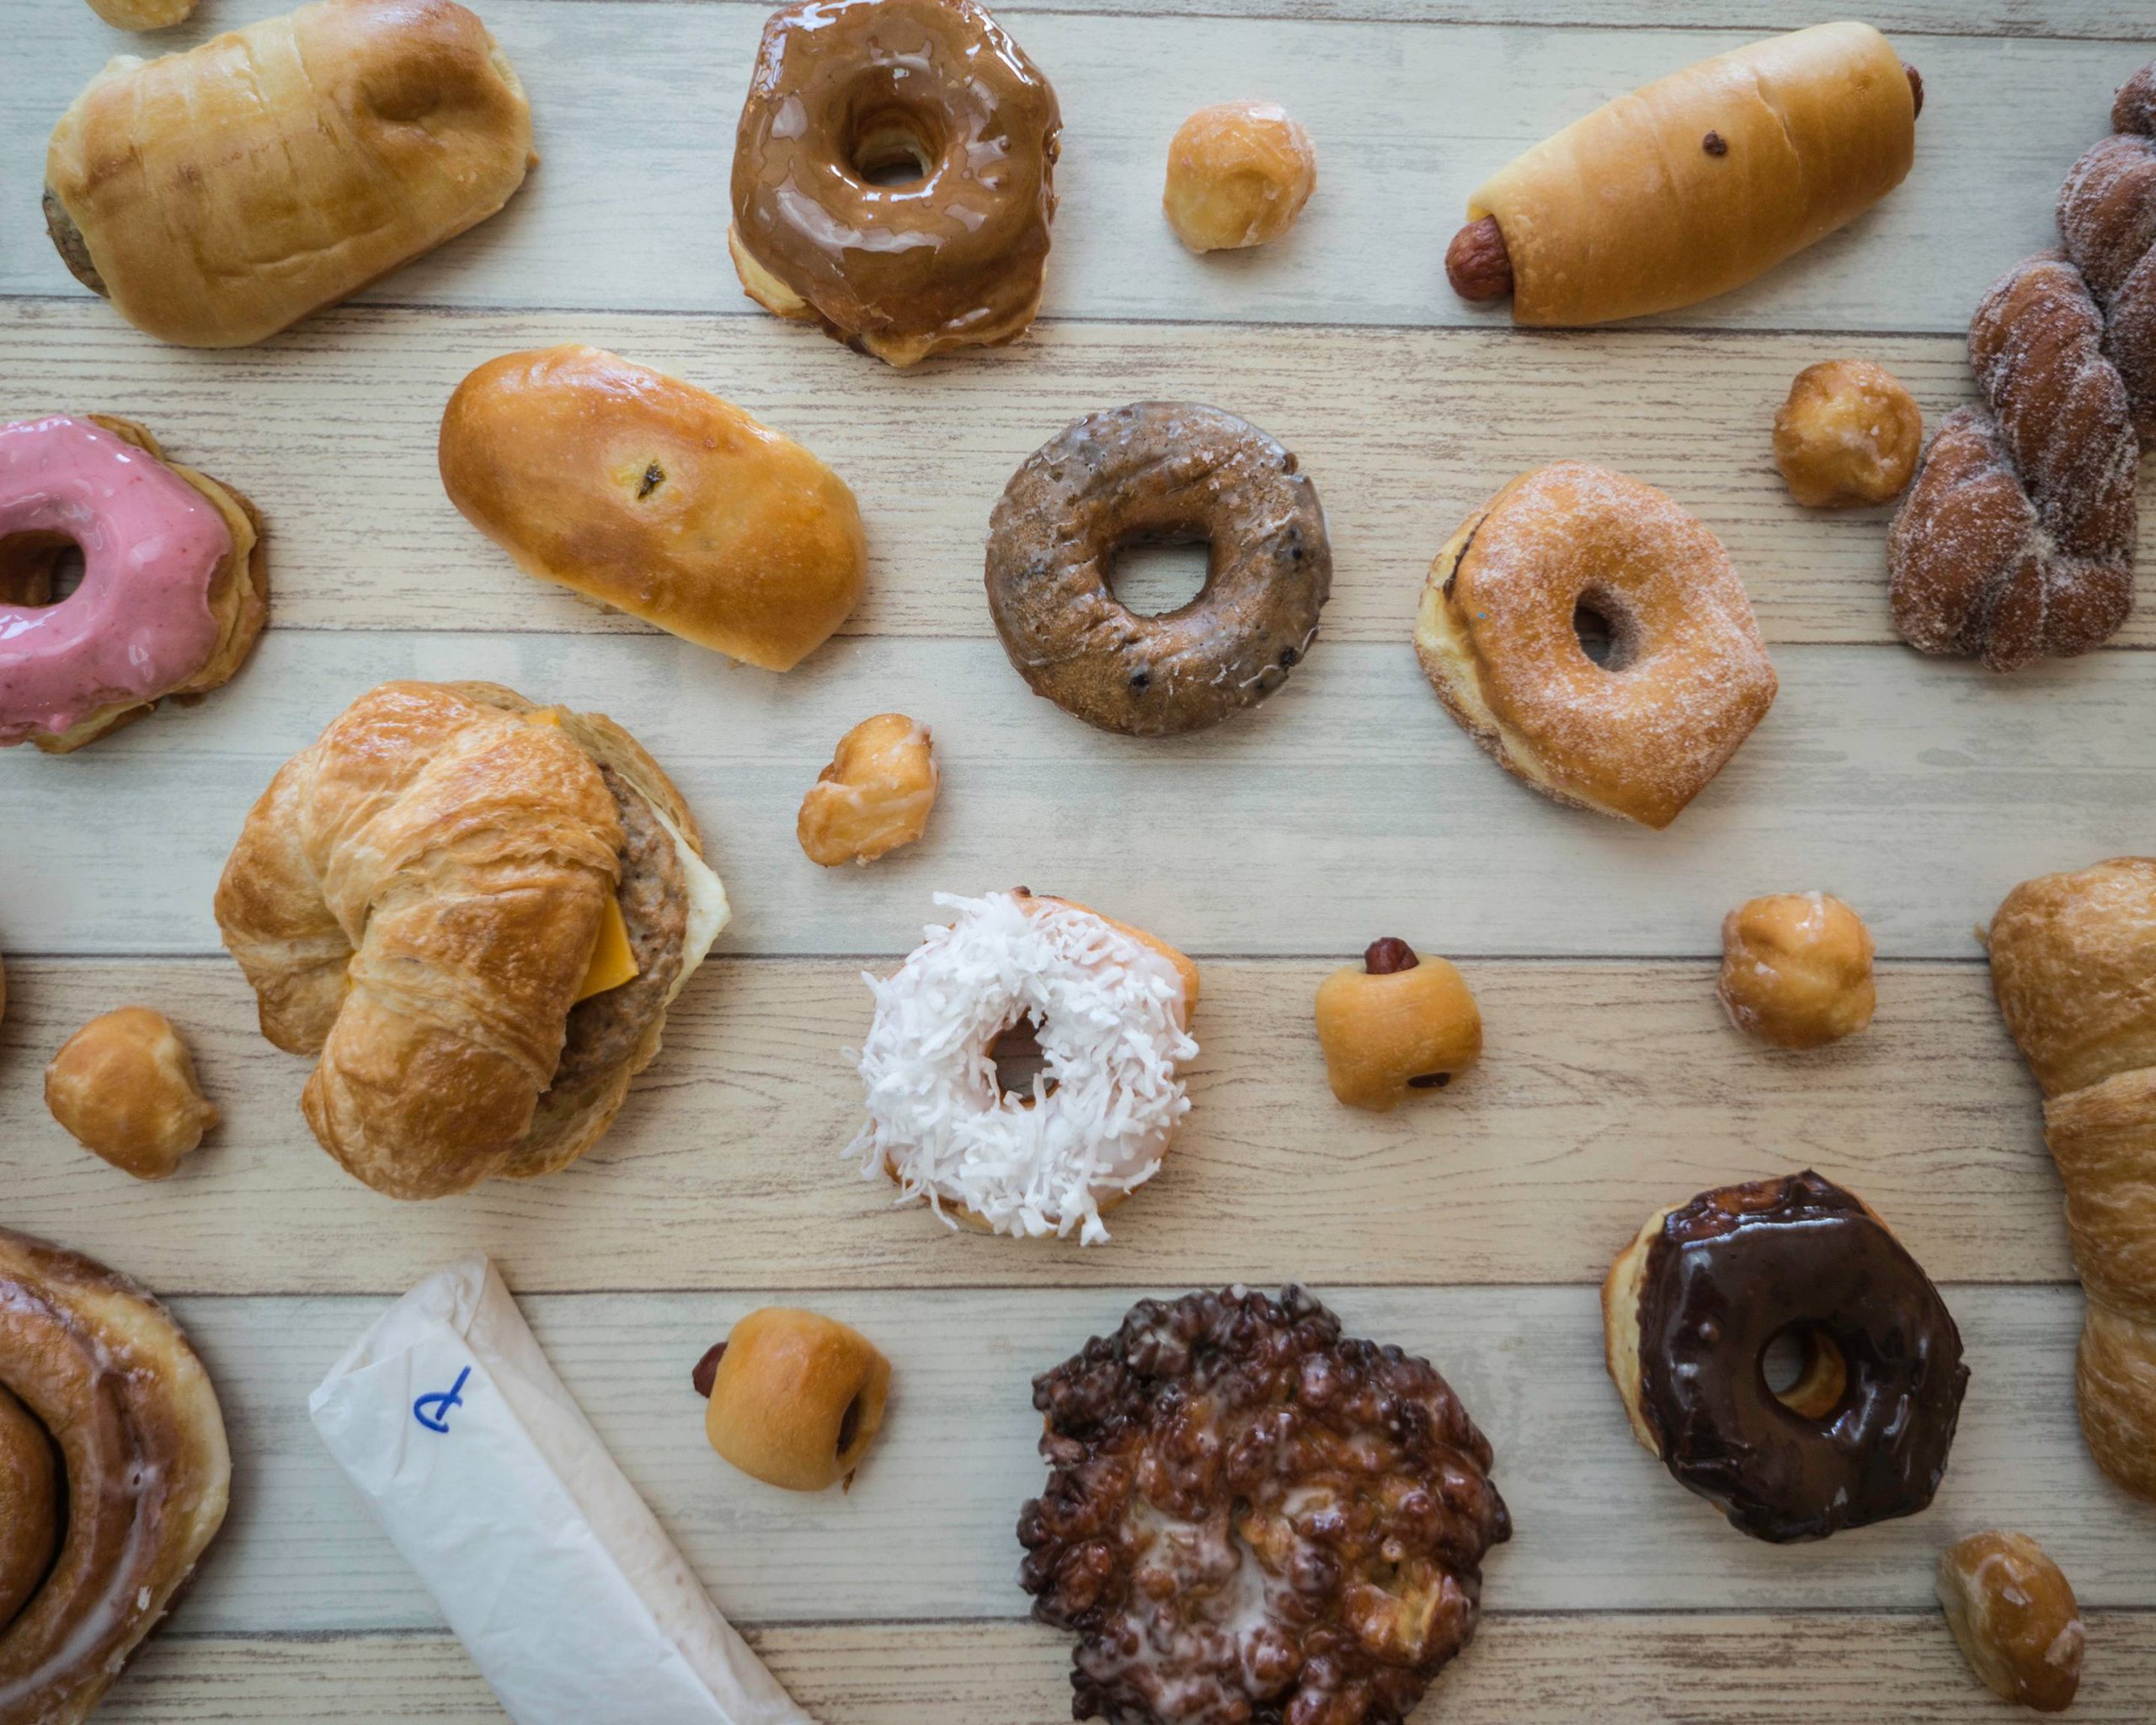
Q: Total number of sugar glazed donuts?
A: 1